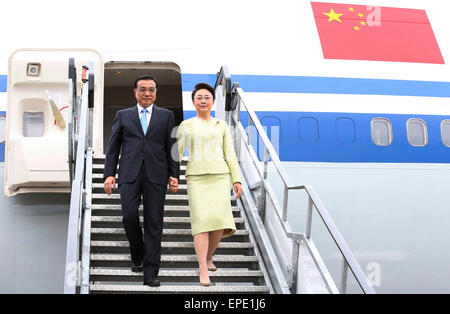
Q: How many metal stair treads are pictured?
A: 12